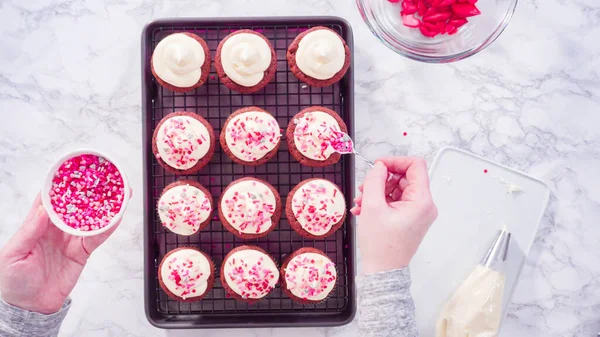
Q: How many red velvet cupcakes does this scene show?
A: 12